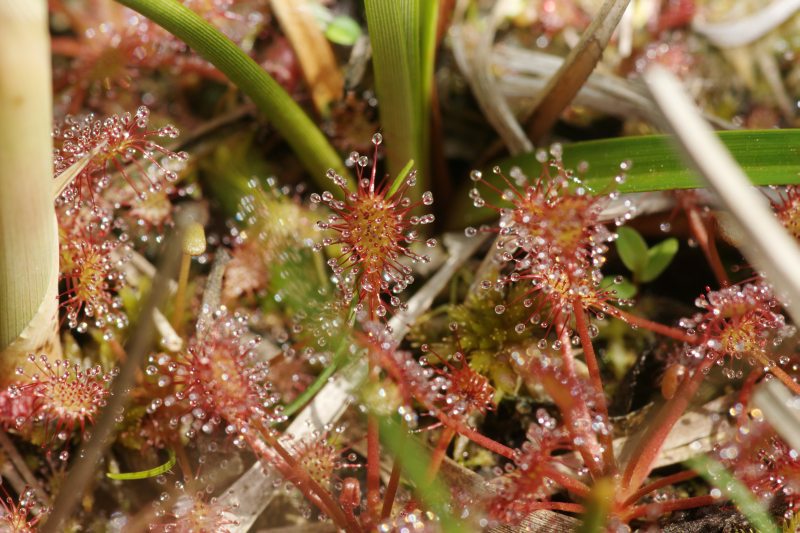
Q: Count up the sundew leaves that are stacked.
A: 2